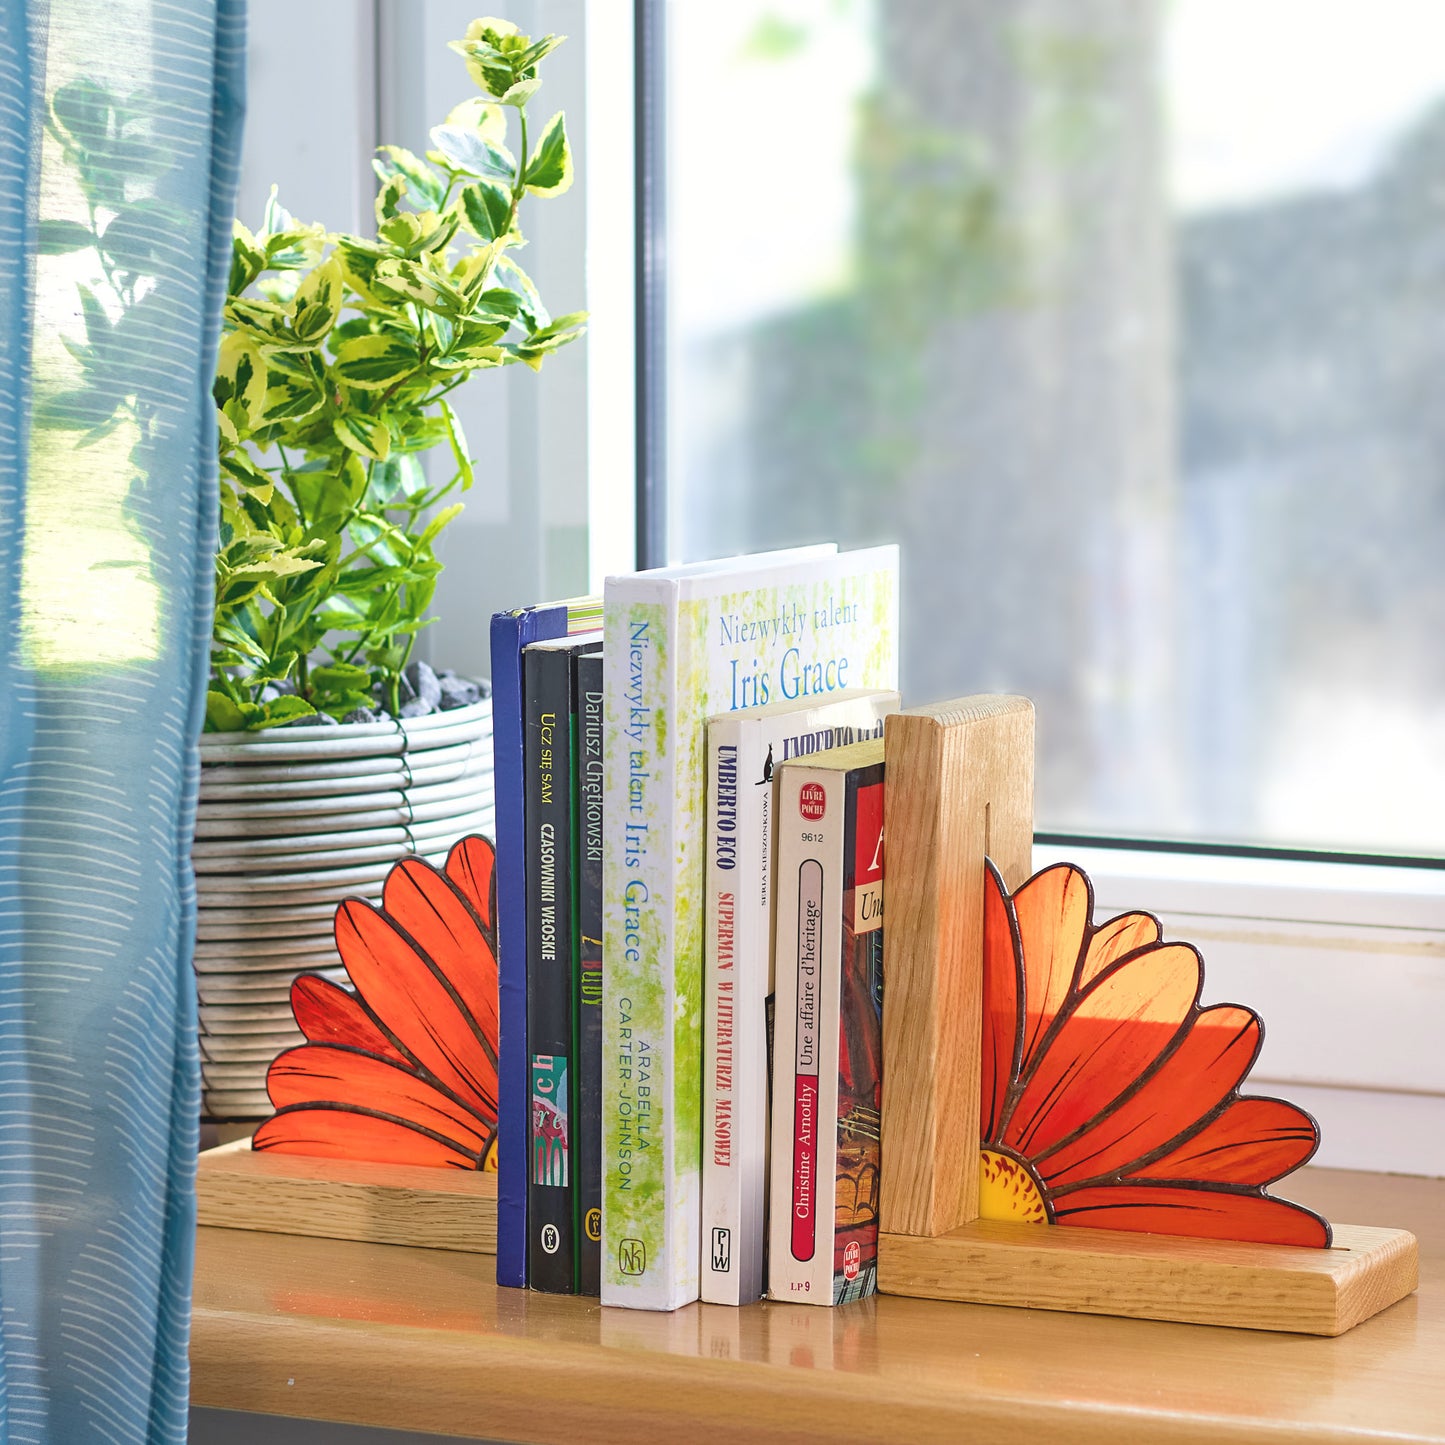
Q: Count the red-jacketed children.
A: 0